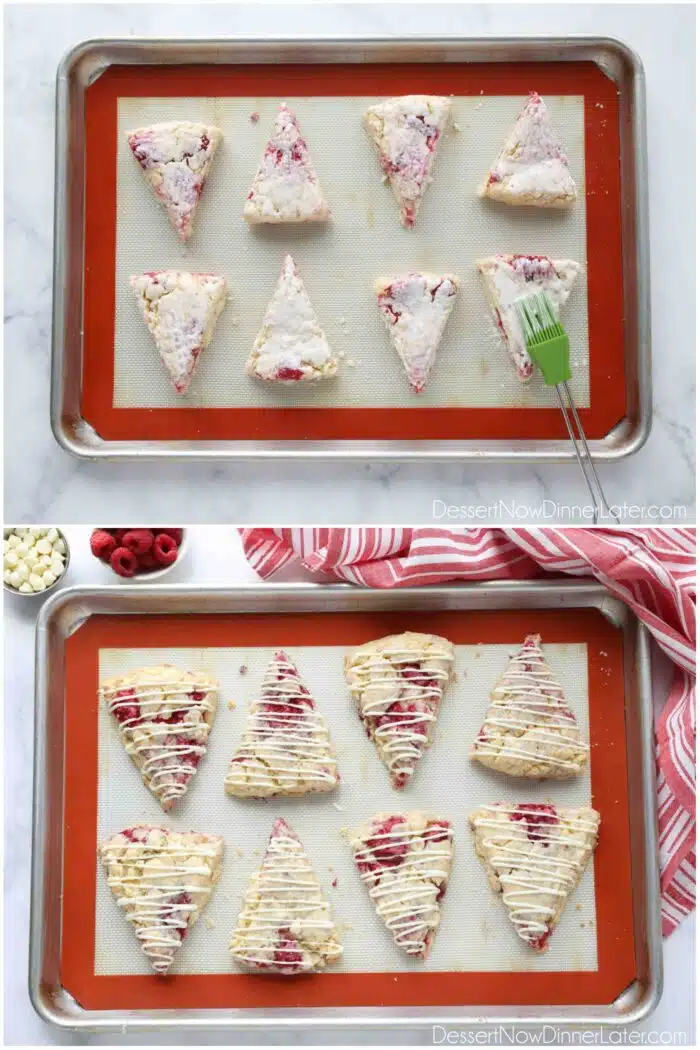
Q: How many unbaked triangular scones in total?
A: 8